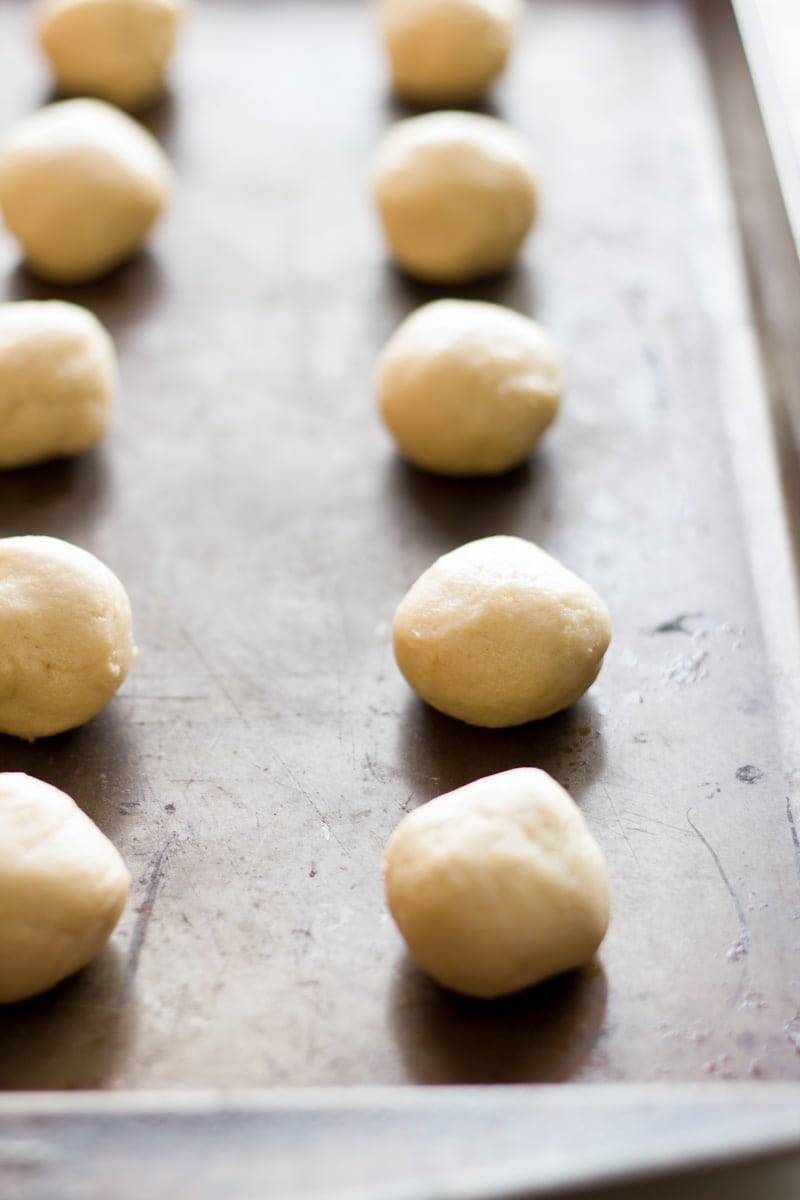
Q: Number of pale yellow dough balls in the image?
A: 10